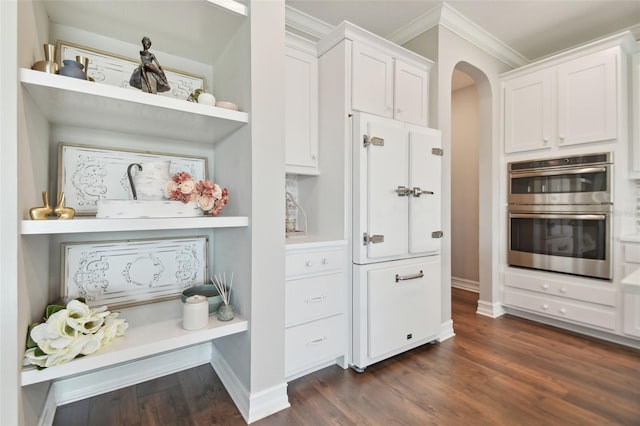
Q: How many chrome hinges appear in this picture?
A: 4